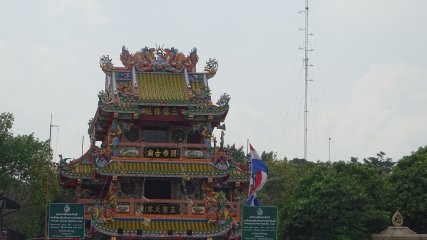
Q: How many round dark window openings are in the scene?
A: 4